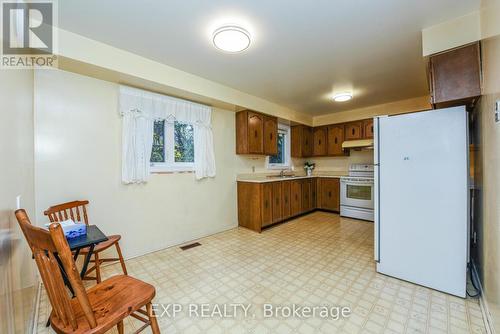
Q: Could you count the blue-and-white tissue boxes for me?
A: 1